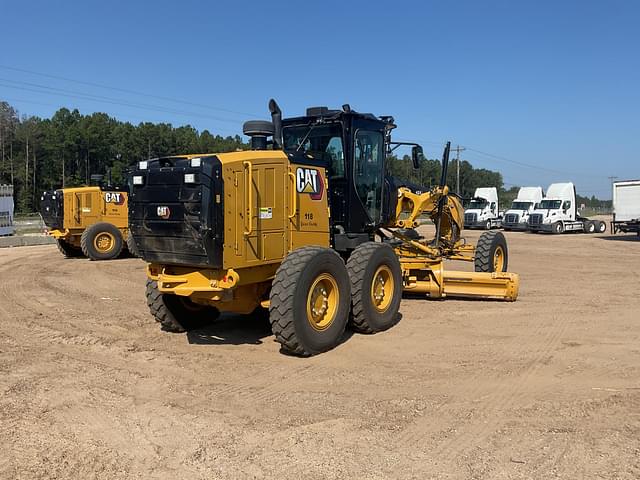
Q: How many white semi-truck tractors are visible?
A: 3